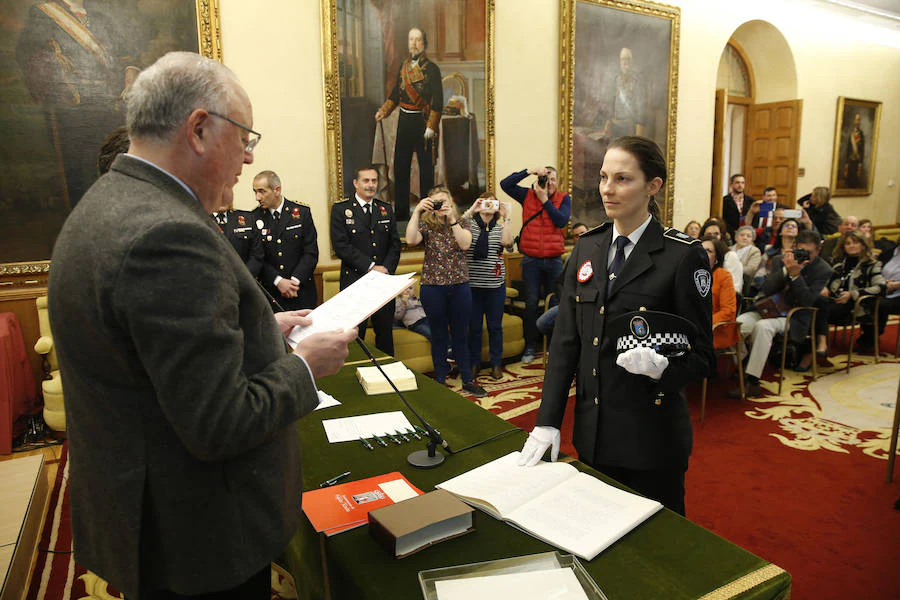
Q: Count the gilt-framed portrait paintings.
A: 4